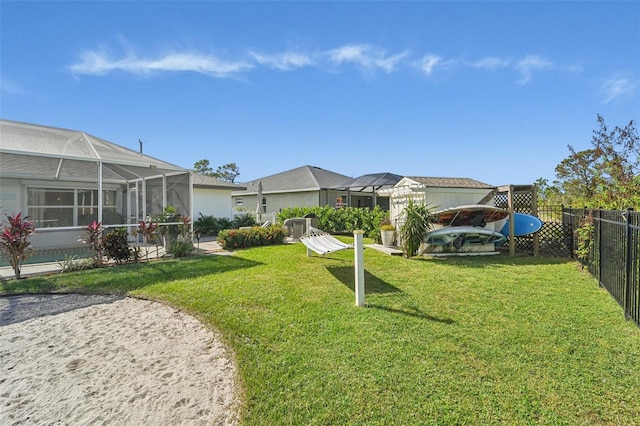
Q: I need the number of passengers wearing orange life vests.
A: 0